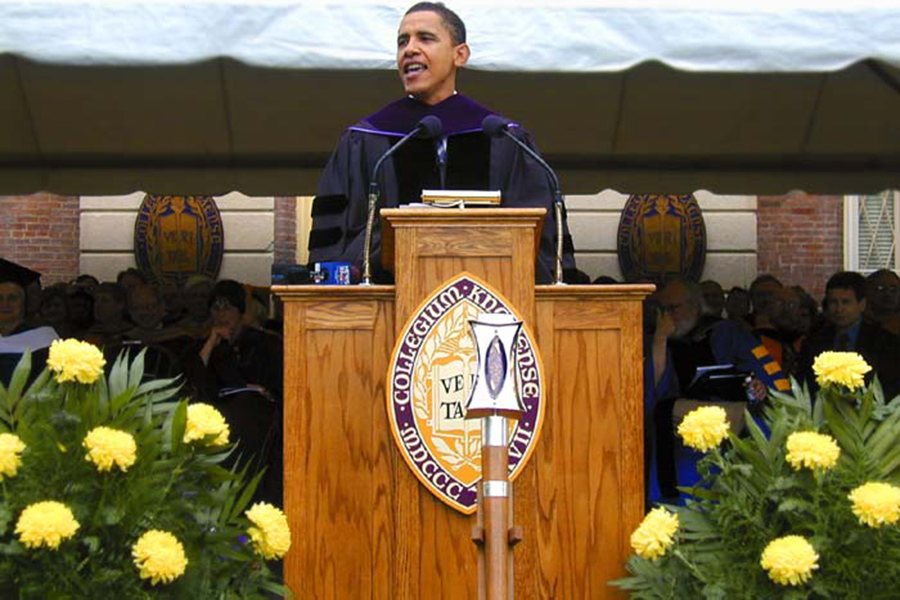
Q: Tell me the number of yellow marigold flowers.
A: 13